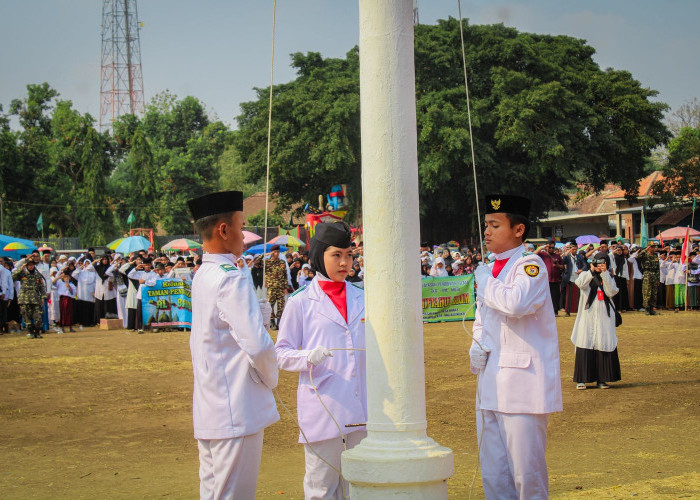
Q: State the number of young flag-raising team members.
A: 3